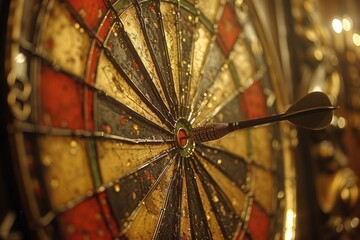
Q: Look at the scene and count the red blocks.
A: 6